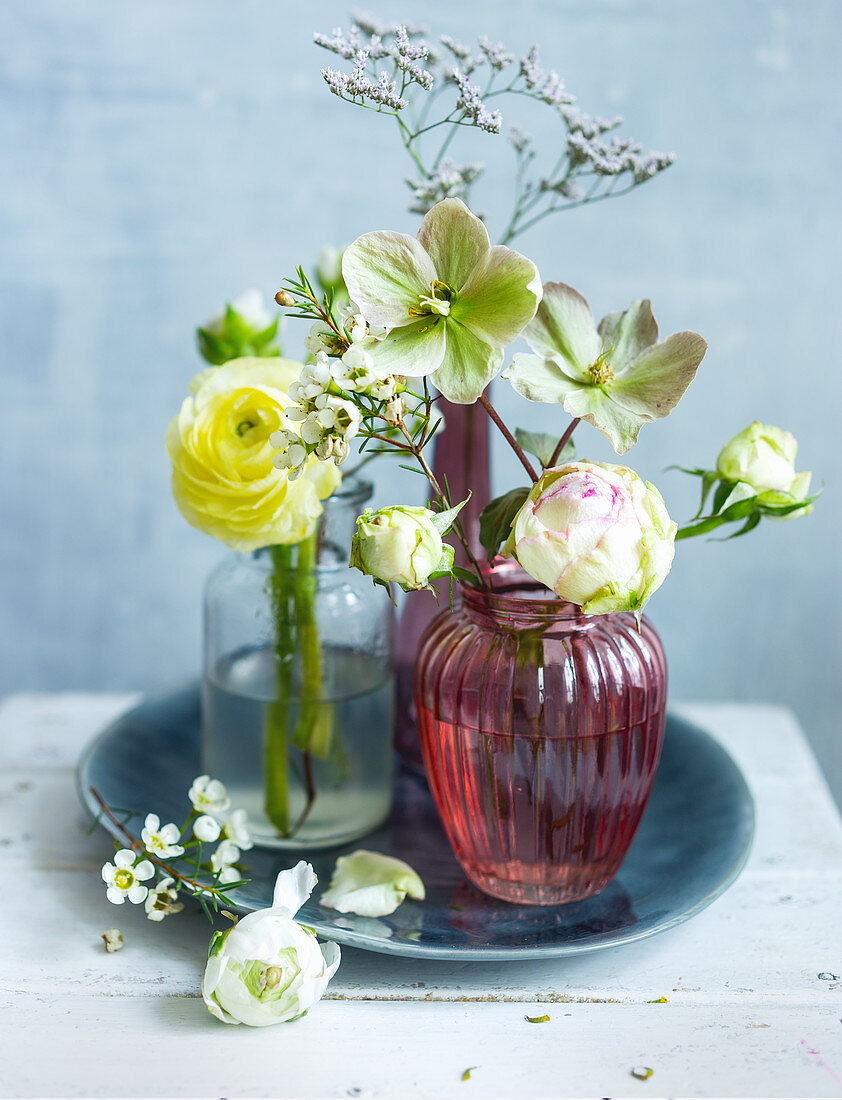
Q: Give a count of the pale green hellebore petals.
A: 10